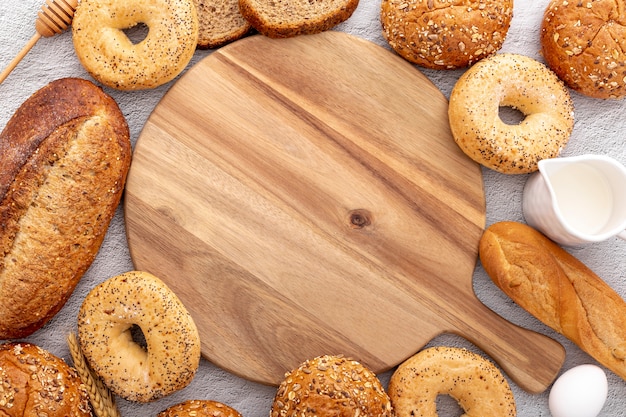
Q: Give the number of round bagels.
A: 4